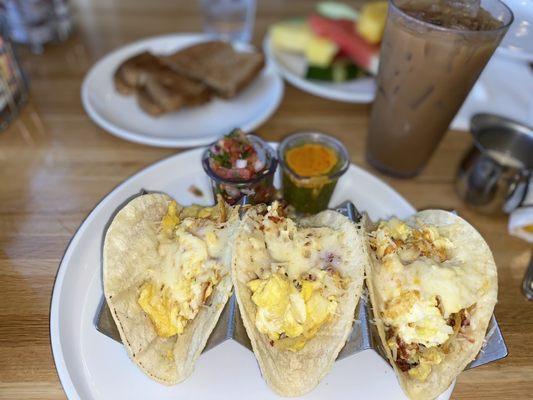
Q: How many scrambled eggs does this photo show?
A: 3